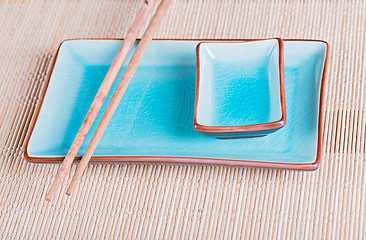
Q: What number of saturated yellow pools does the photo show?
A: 0